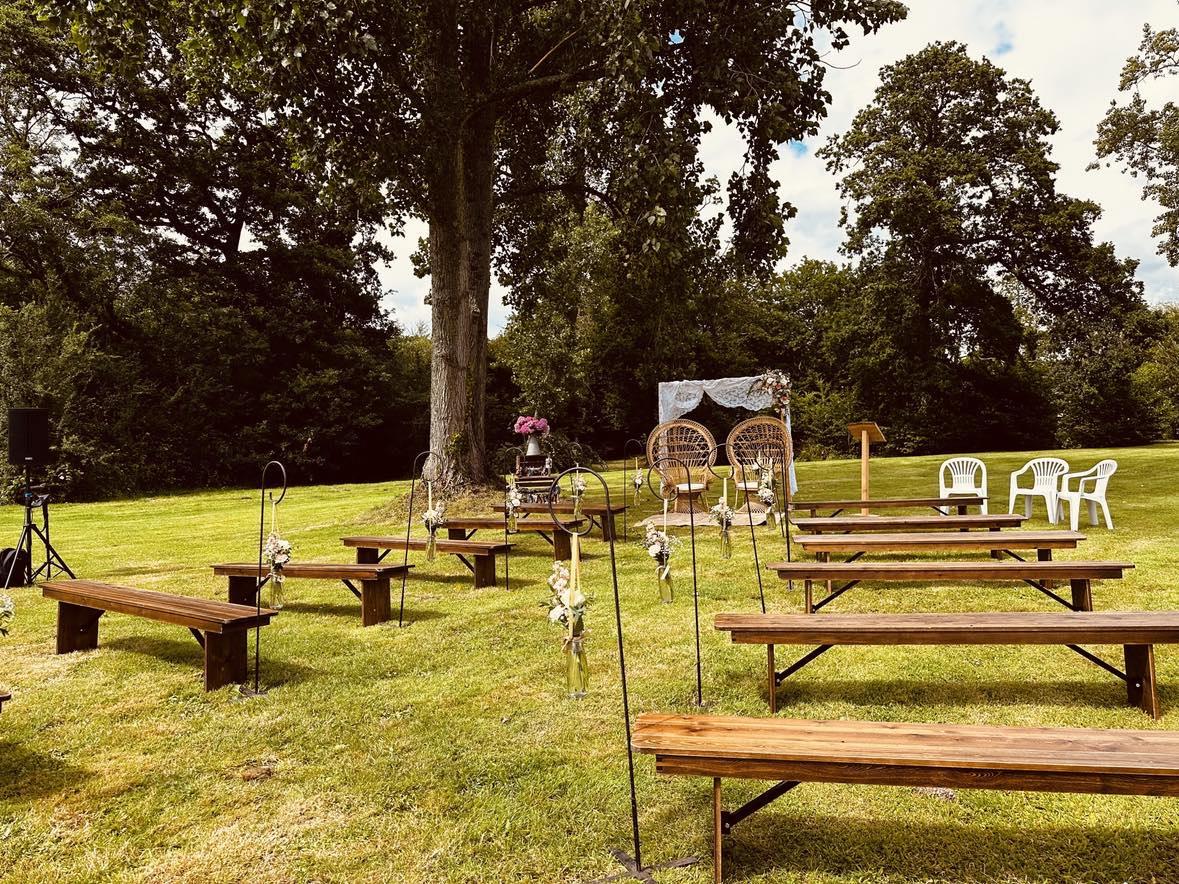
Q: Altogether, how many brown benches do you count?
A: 11